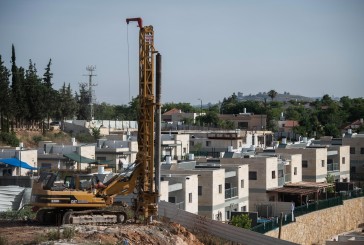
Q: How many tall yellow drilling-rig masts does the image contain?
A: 1